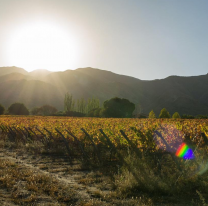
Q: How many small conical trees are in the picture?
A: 3